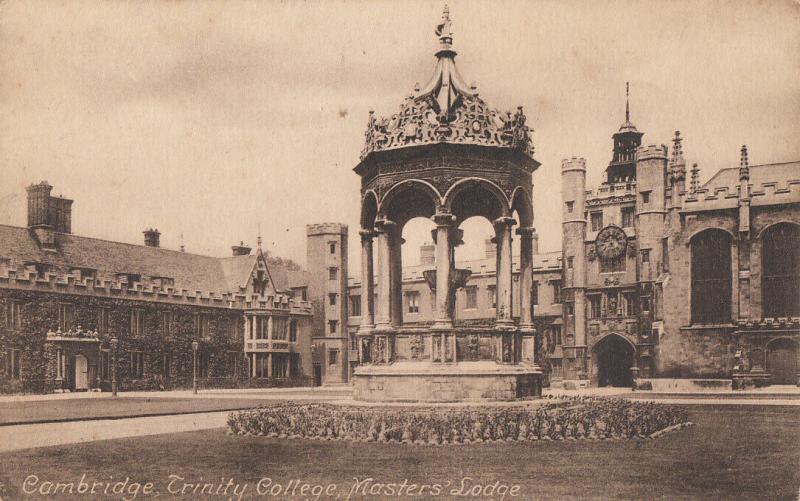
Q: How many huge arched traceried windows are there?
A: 2